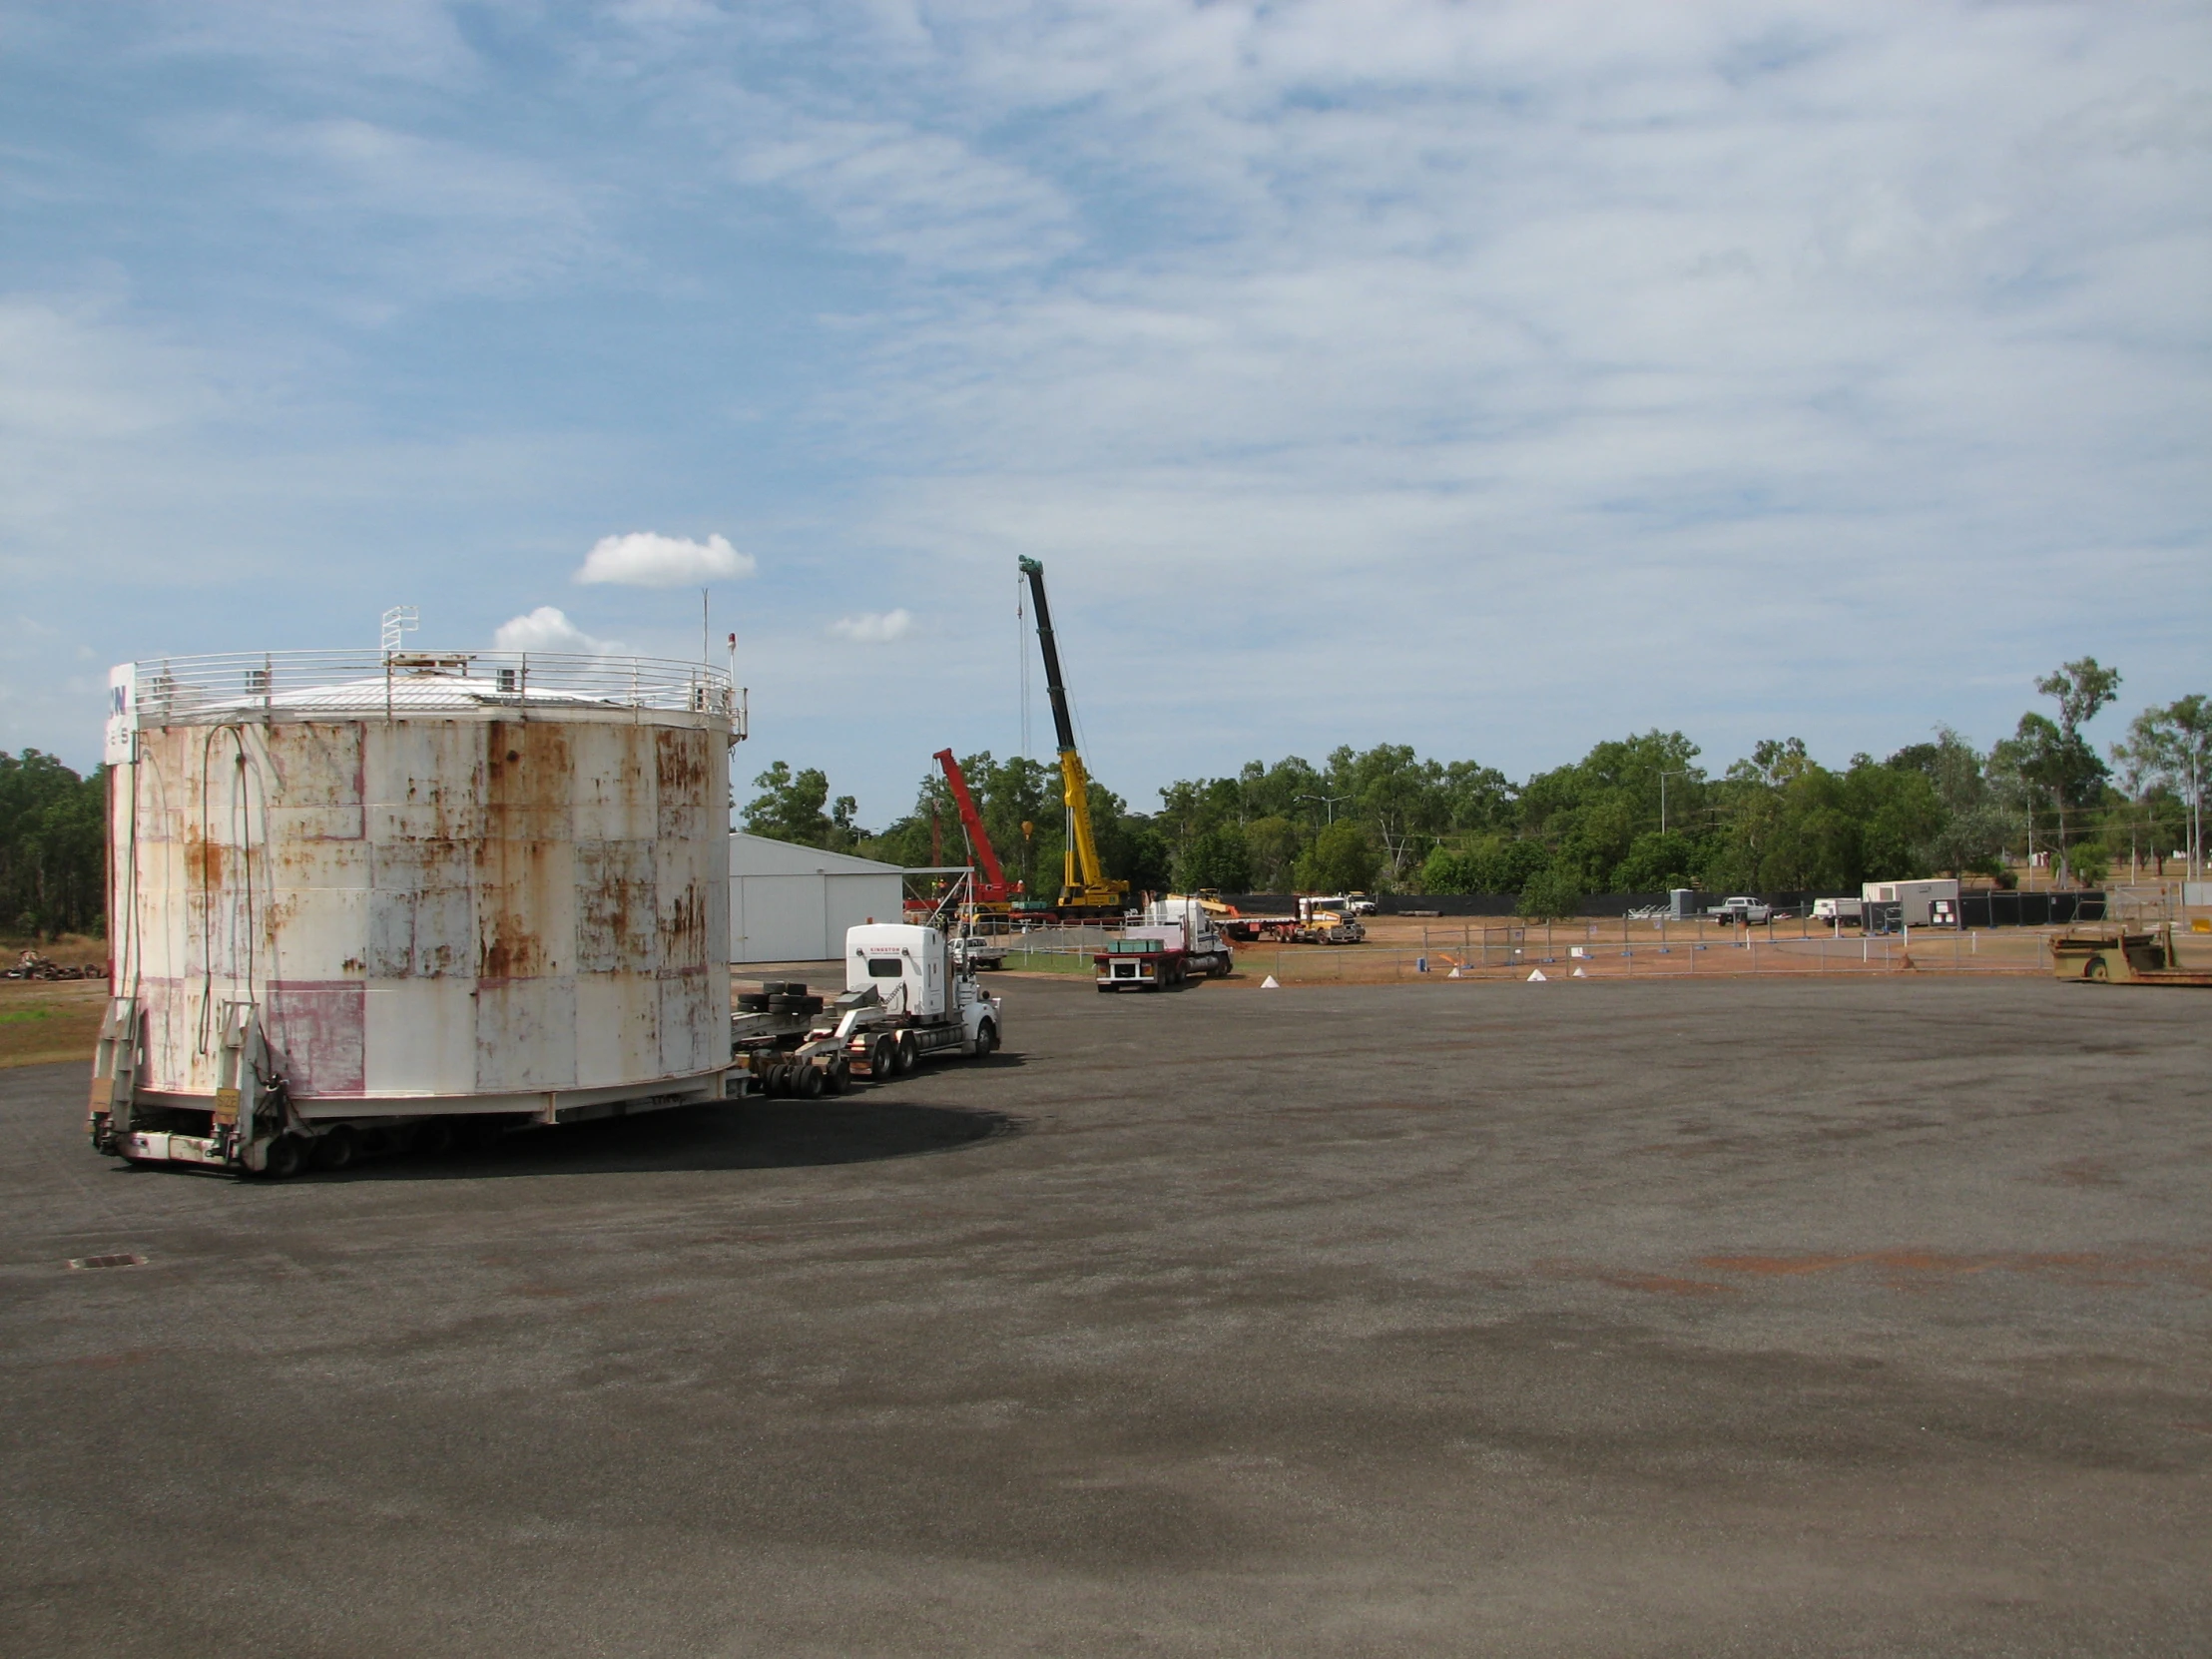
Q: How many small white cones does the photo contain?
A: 4